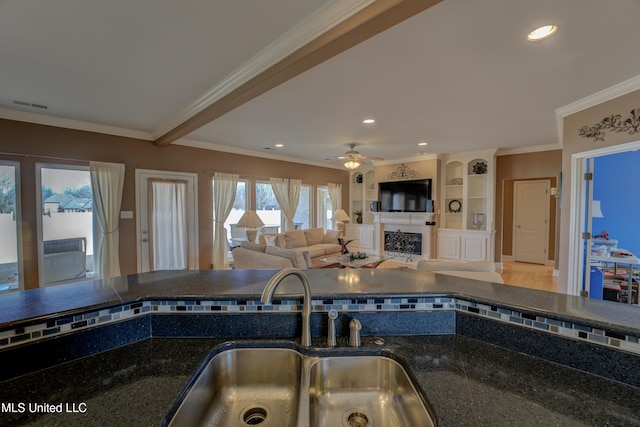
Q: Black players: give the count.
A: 0